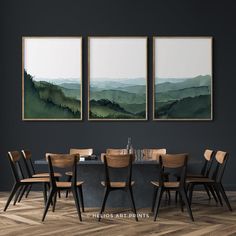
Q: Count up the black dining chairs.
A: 10